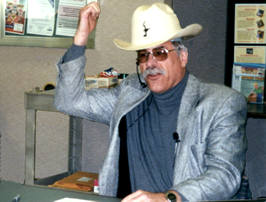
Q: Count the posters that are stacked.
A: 3